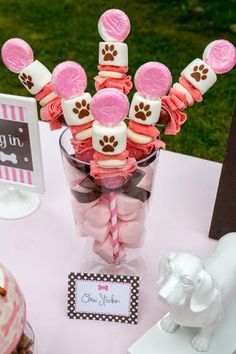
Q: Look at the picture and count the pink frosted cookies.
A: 6